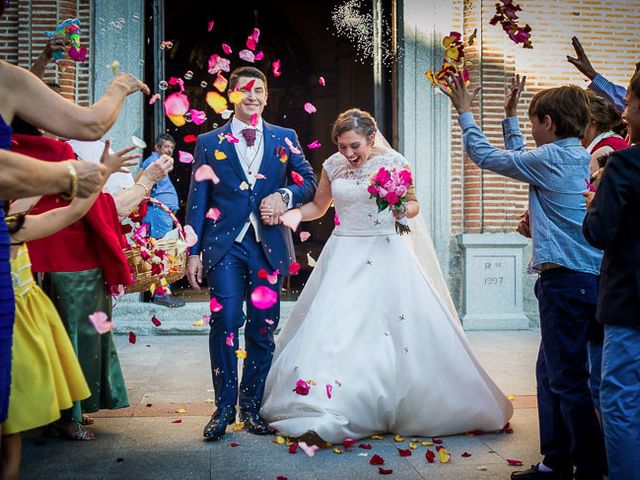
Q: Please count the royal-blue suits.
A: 1